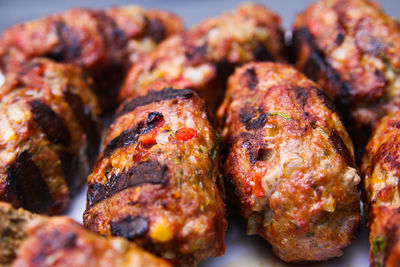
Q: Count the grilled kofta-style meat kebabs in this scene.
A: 8